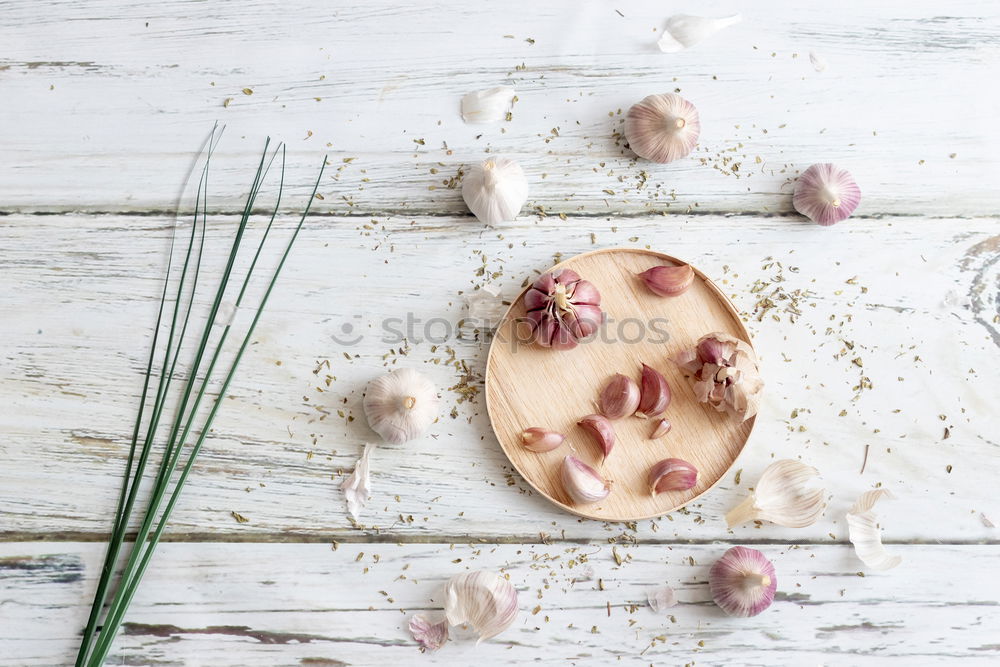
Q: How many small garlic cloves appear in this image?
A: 8